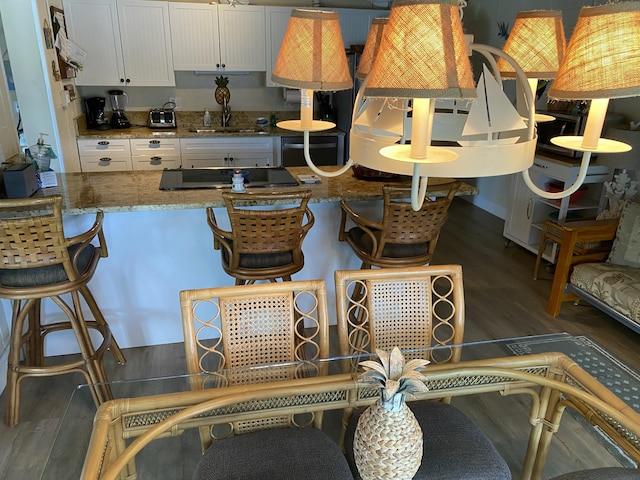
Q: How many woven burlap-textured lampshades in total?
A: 5